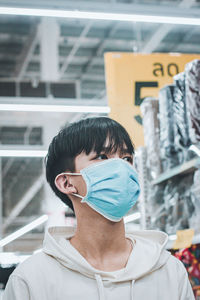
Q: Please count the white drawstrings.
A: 2